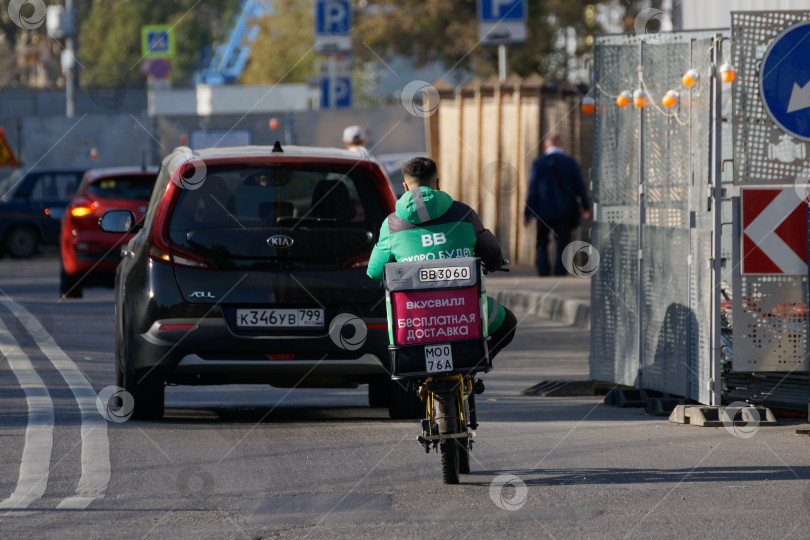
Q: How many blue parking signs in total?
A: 3